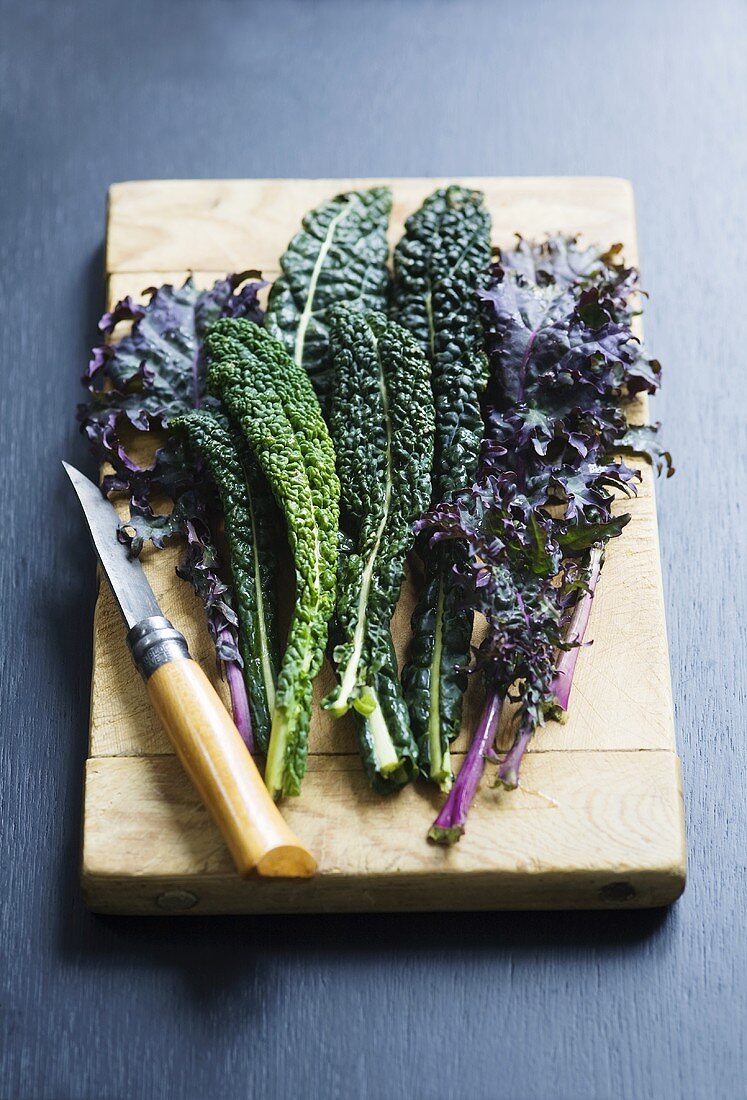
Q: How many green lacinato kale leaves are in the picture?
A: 5